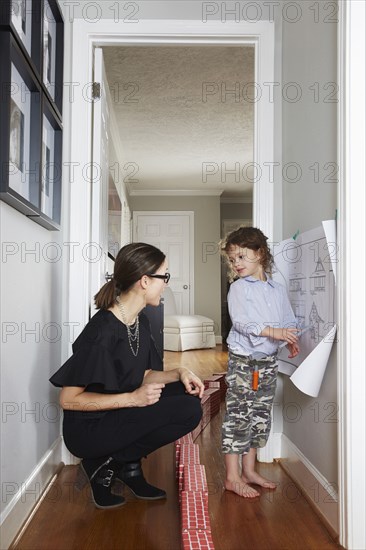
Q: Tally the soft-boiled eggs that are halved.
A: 0